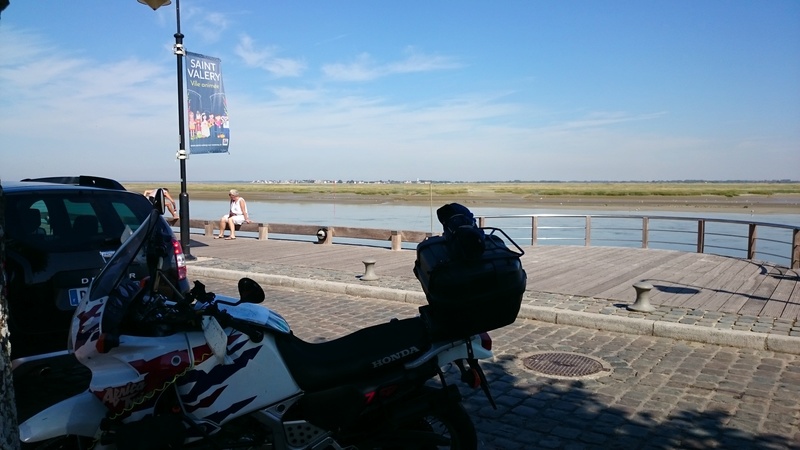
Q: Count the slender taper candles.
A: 0